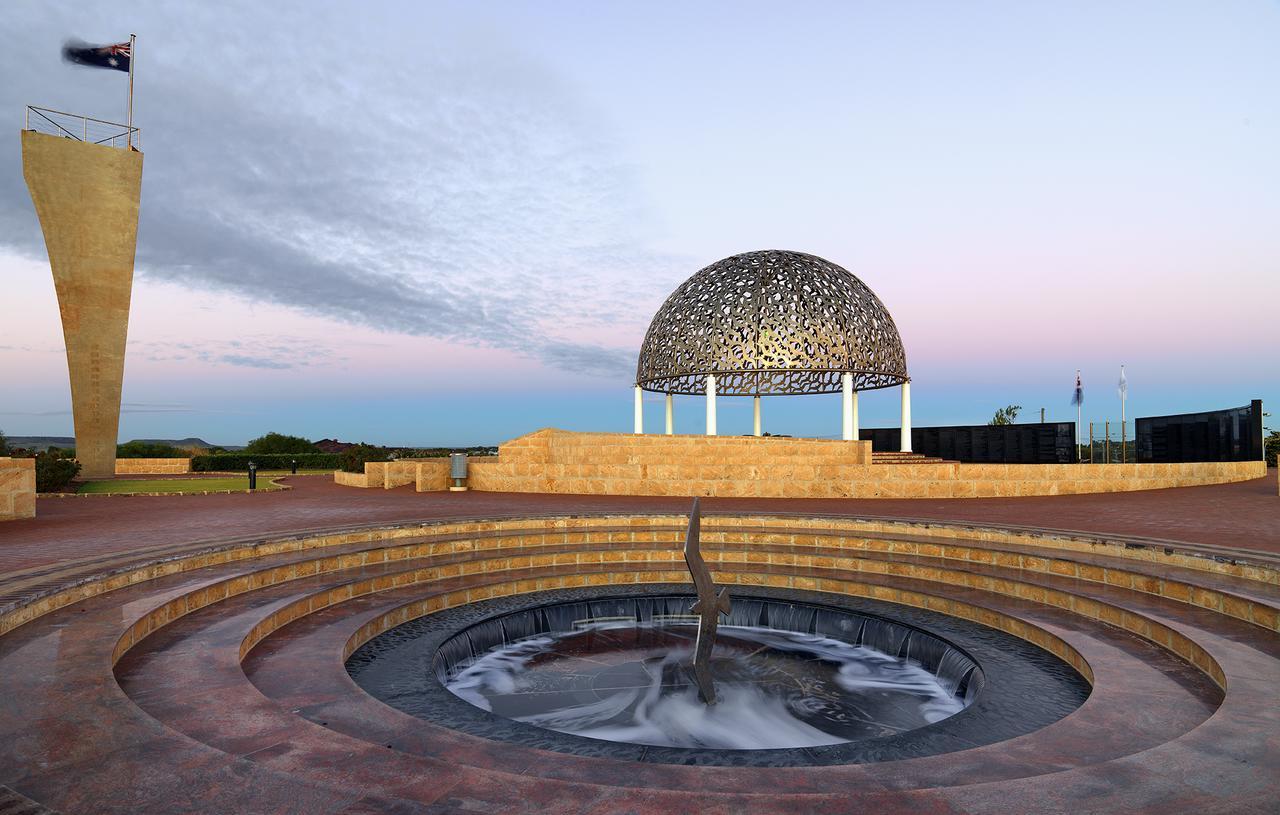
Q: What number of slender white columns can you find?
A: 7